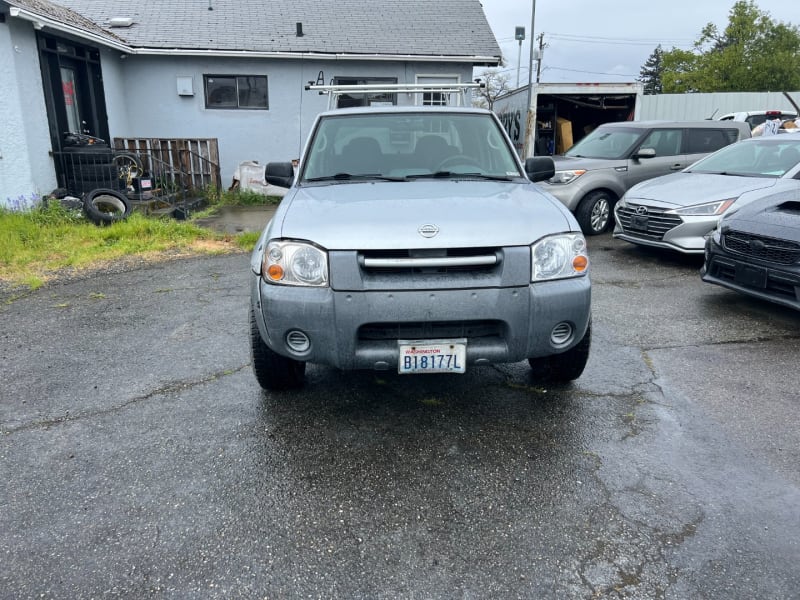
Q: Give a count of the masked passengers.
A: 0